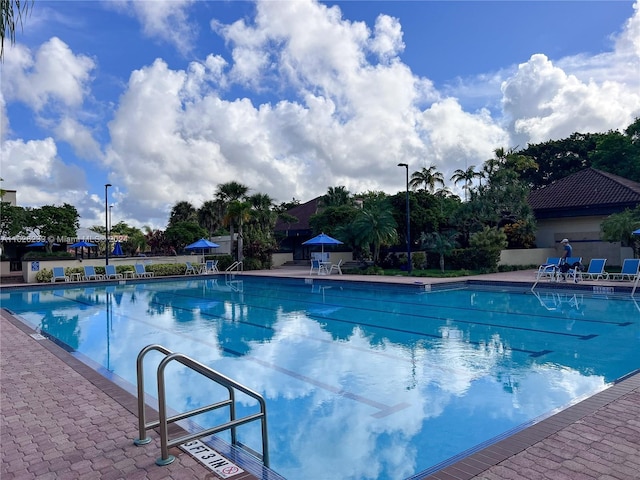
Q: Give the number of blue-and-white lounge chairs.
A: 8